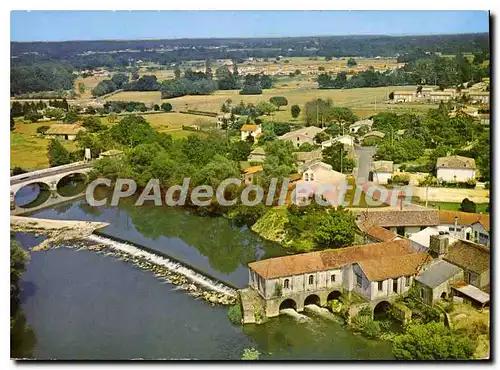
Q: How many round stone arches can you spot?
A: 6